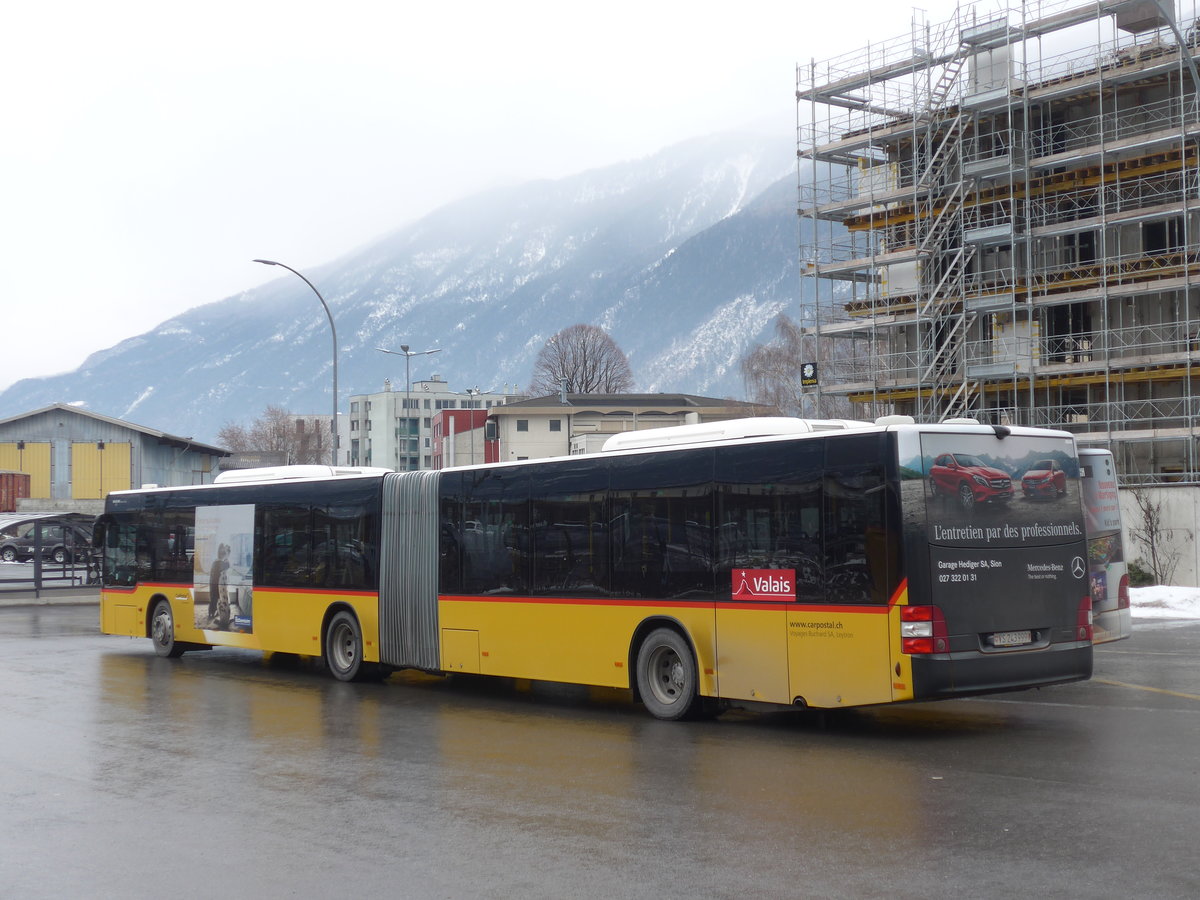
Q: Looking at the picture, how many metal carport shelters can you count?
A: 1